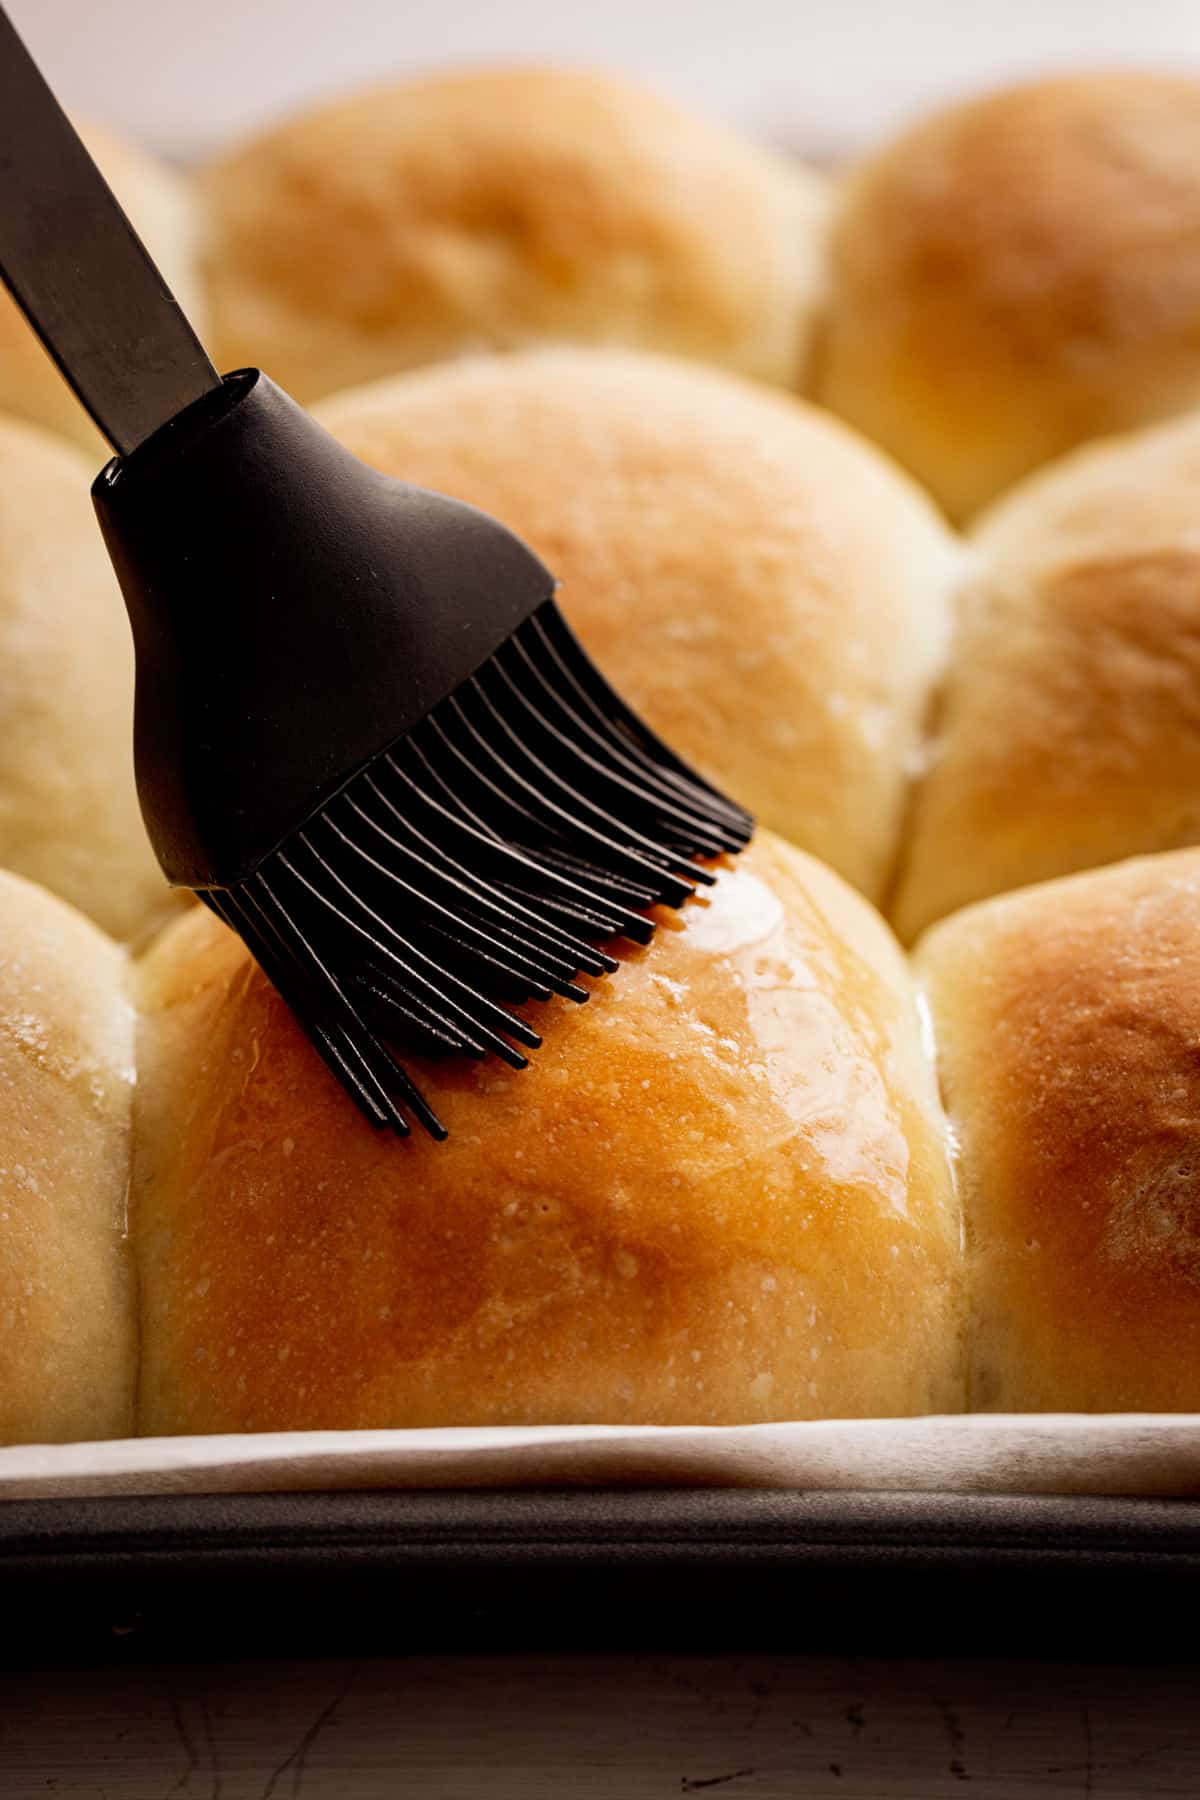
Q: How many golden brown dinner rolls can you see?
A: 9